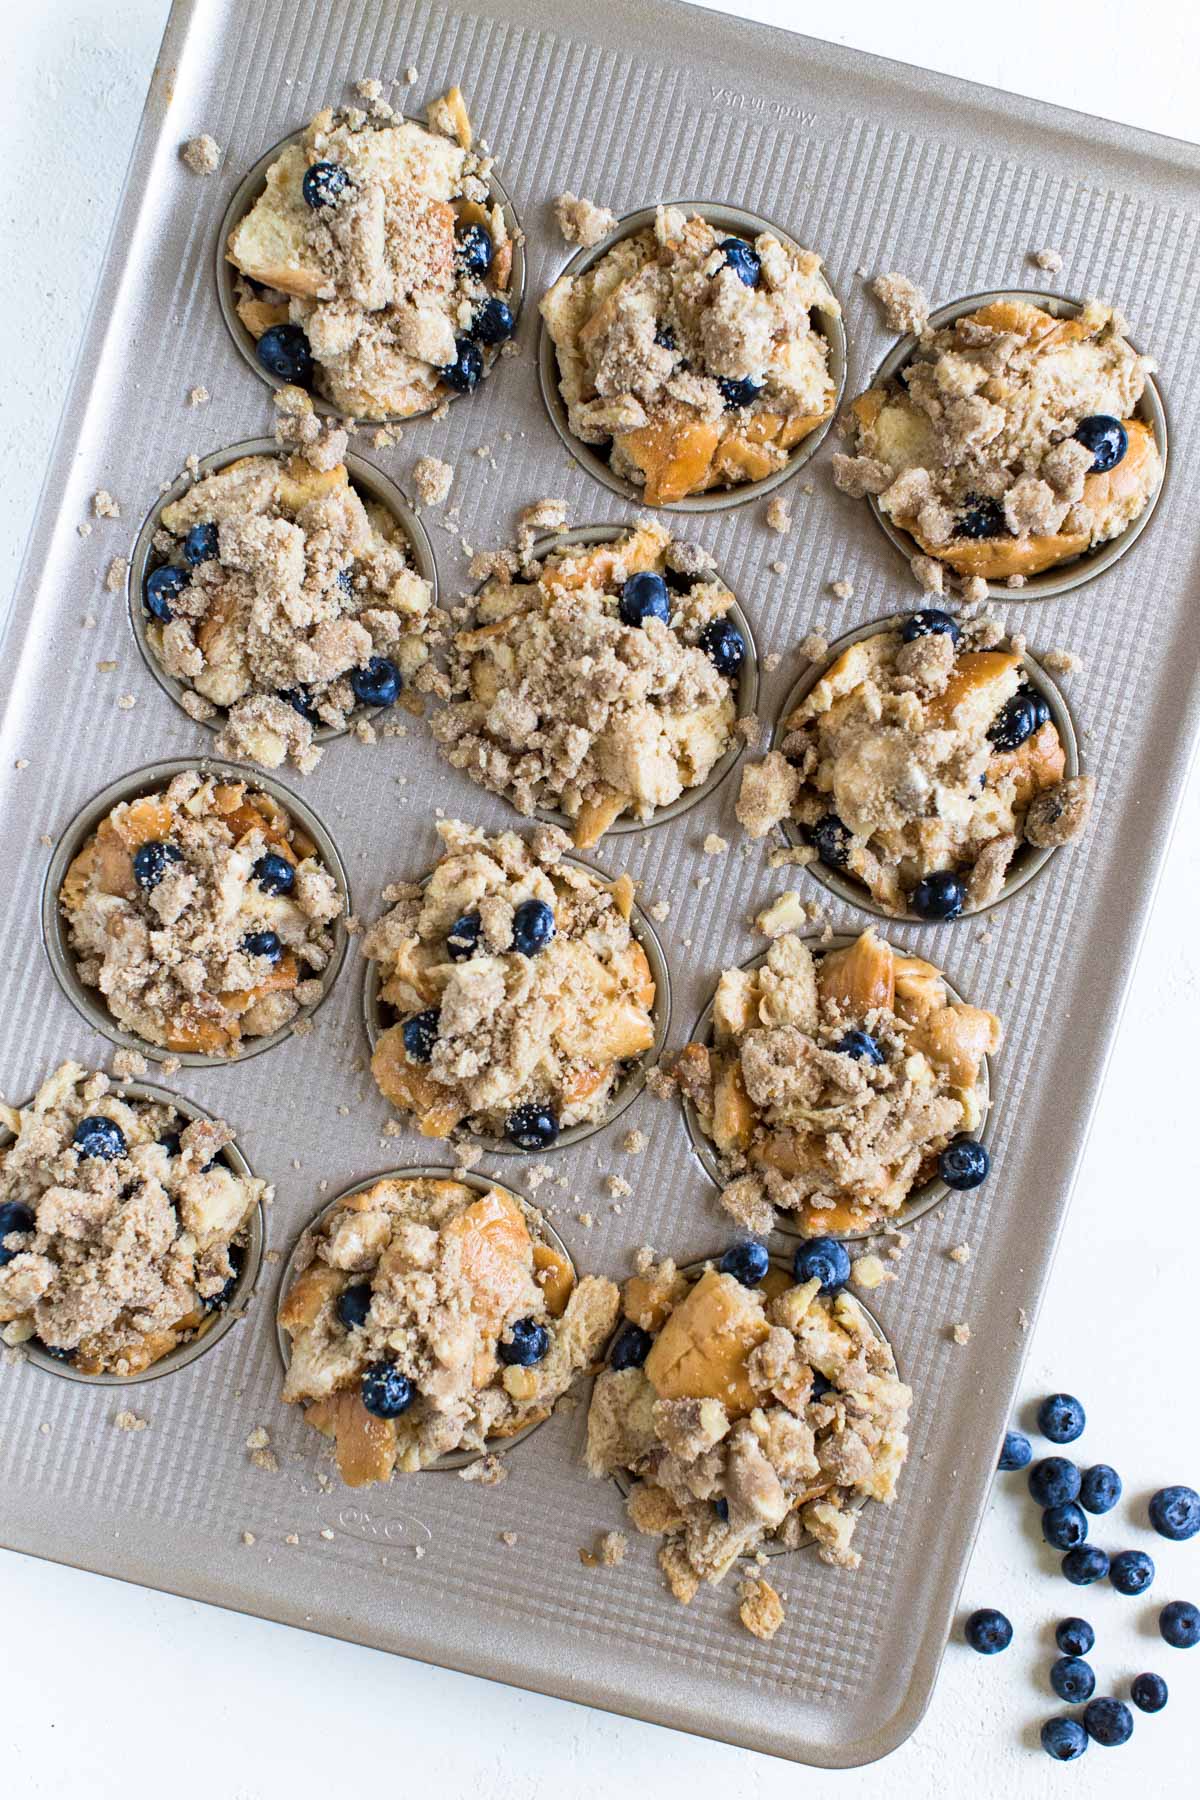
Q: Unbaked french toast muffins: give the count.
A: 12